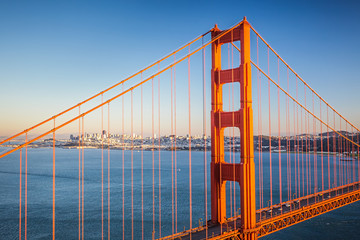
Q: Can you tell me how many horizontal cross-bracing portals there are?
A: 4